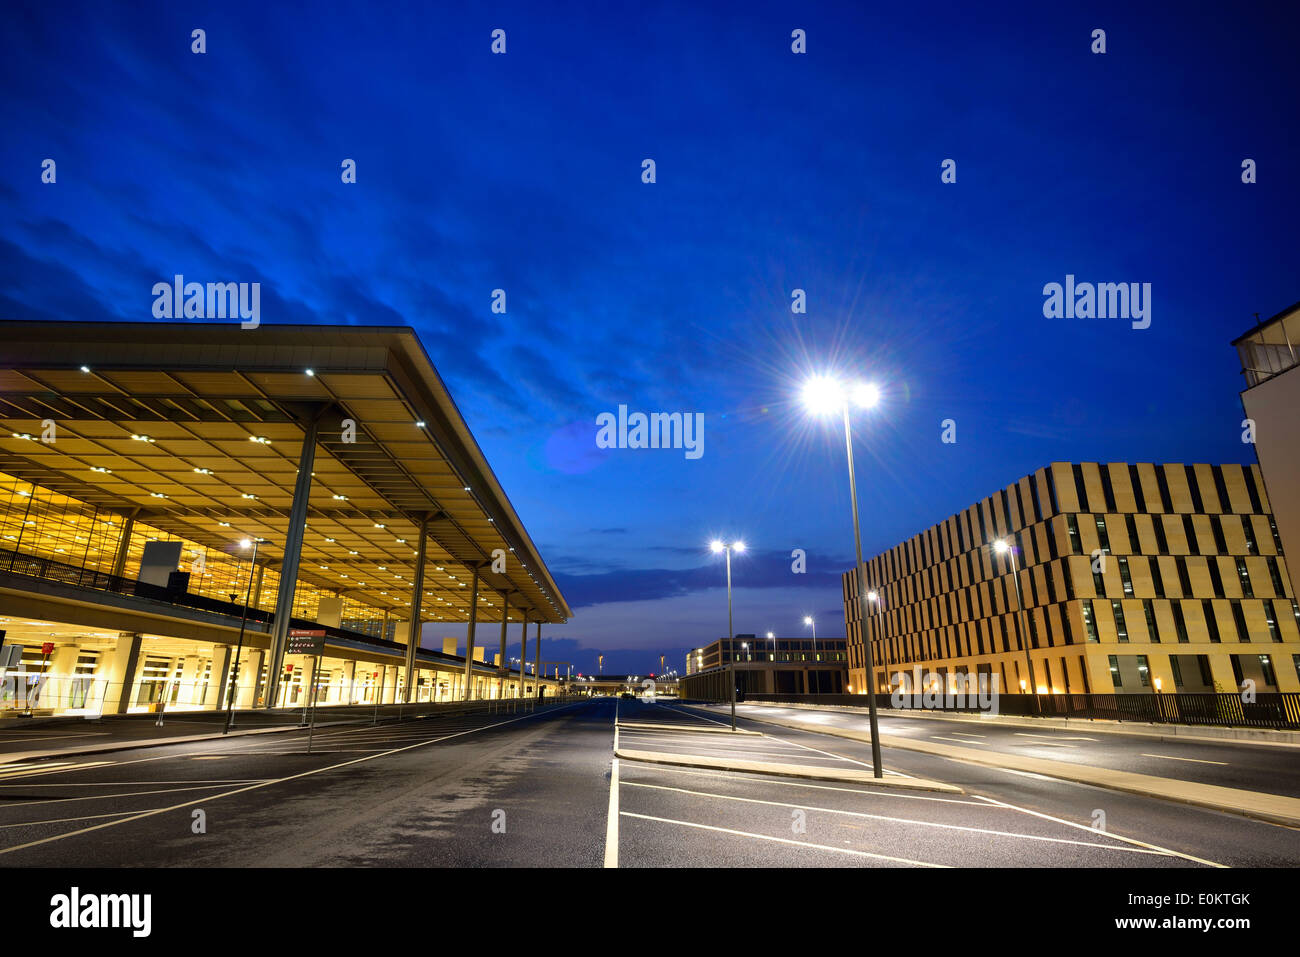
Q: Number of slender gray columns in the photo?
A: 6